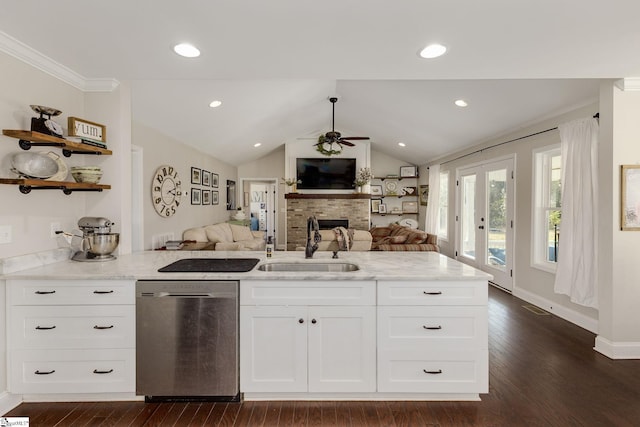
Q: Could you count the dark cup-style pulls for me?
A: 9